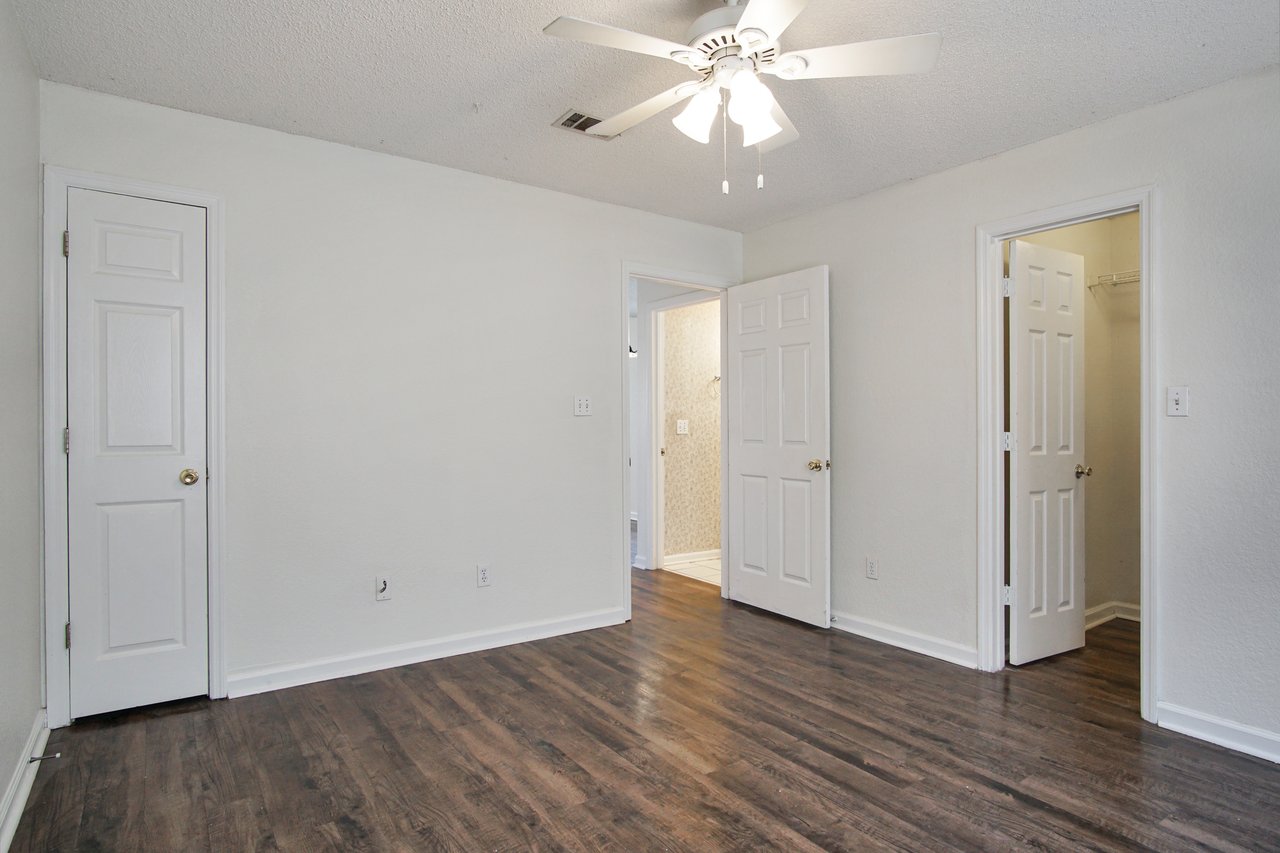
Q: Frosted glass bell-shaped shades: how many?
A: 3